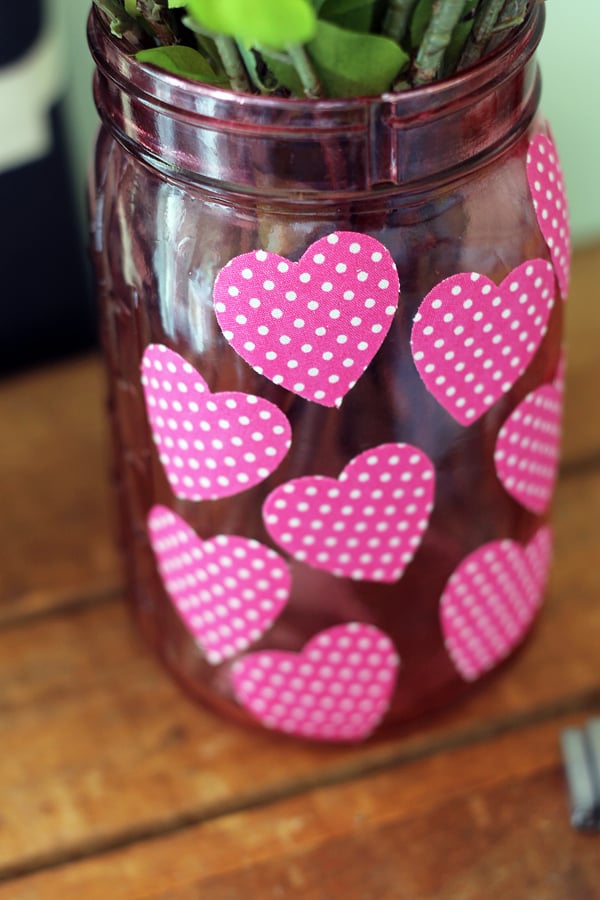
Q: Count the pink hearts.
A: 9